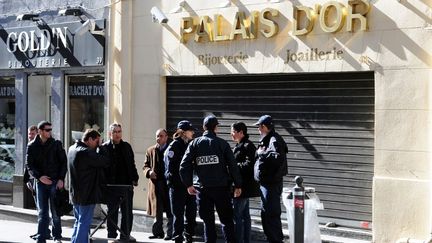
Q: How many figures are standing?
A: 9